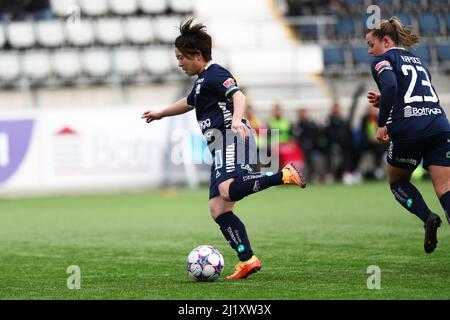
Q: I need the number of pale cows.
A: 0